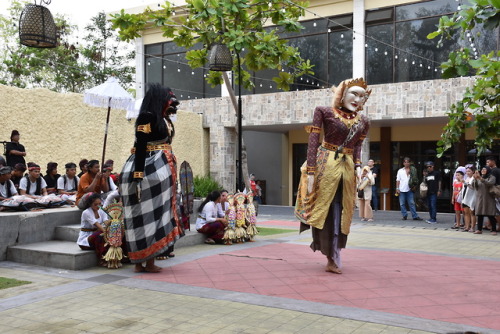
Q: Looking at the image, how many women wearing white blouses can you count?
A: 3